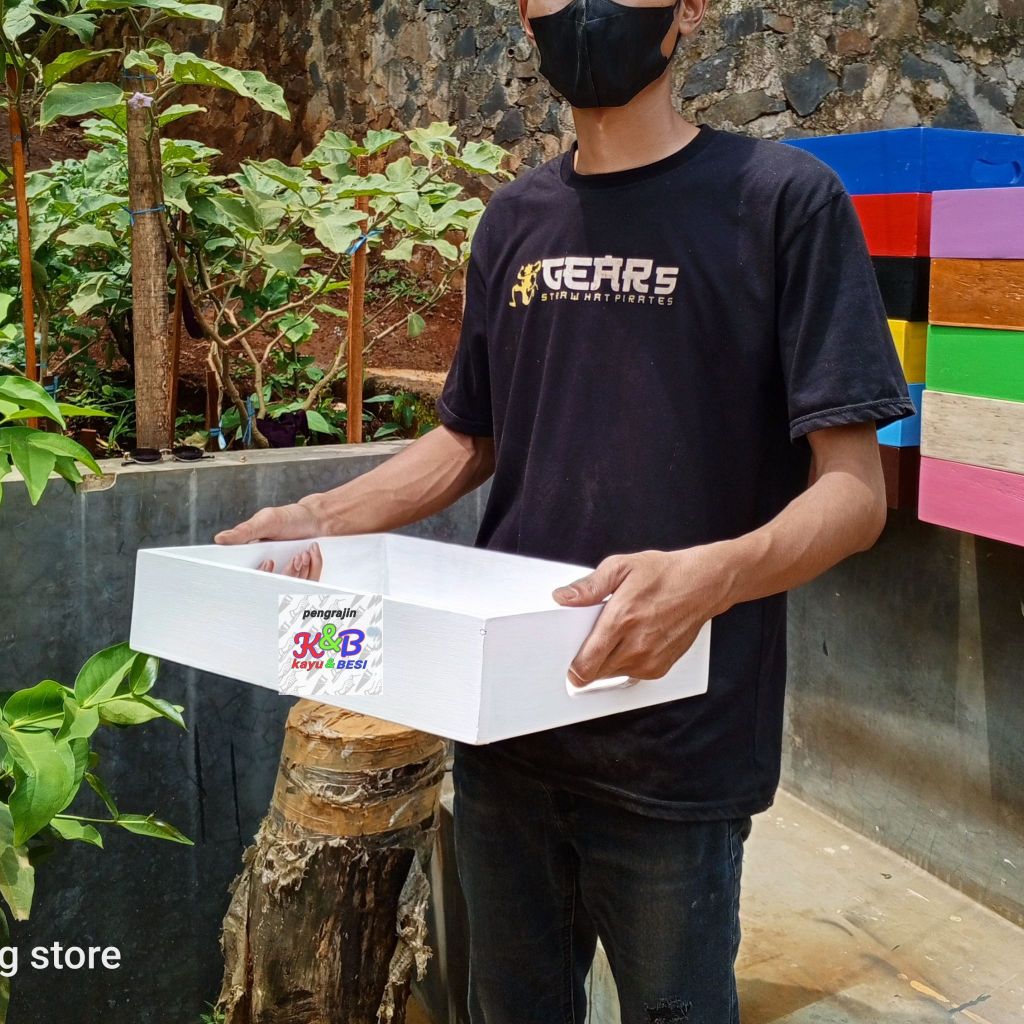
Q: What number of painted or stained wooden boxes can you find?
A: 12